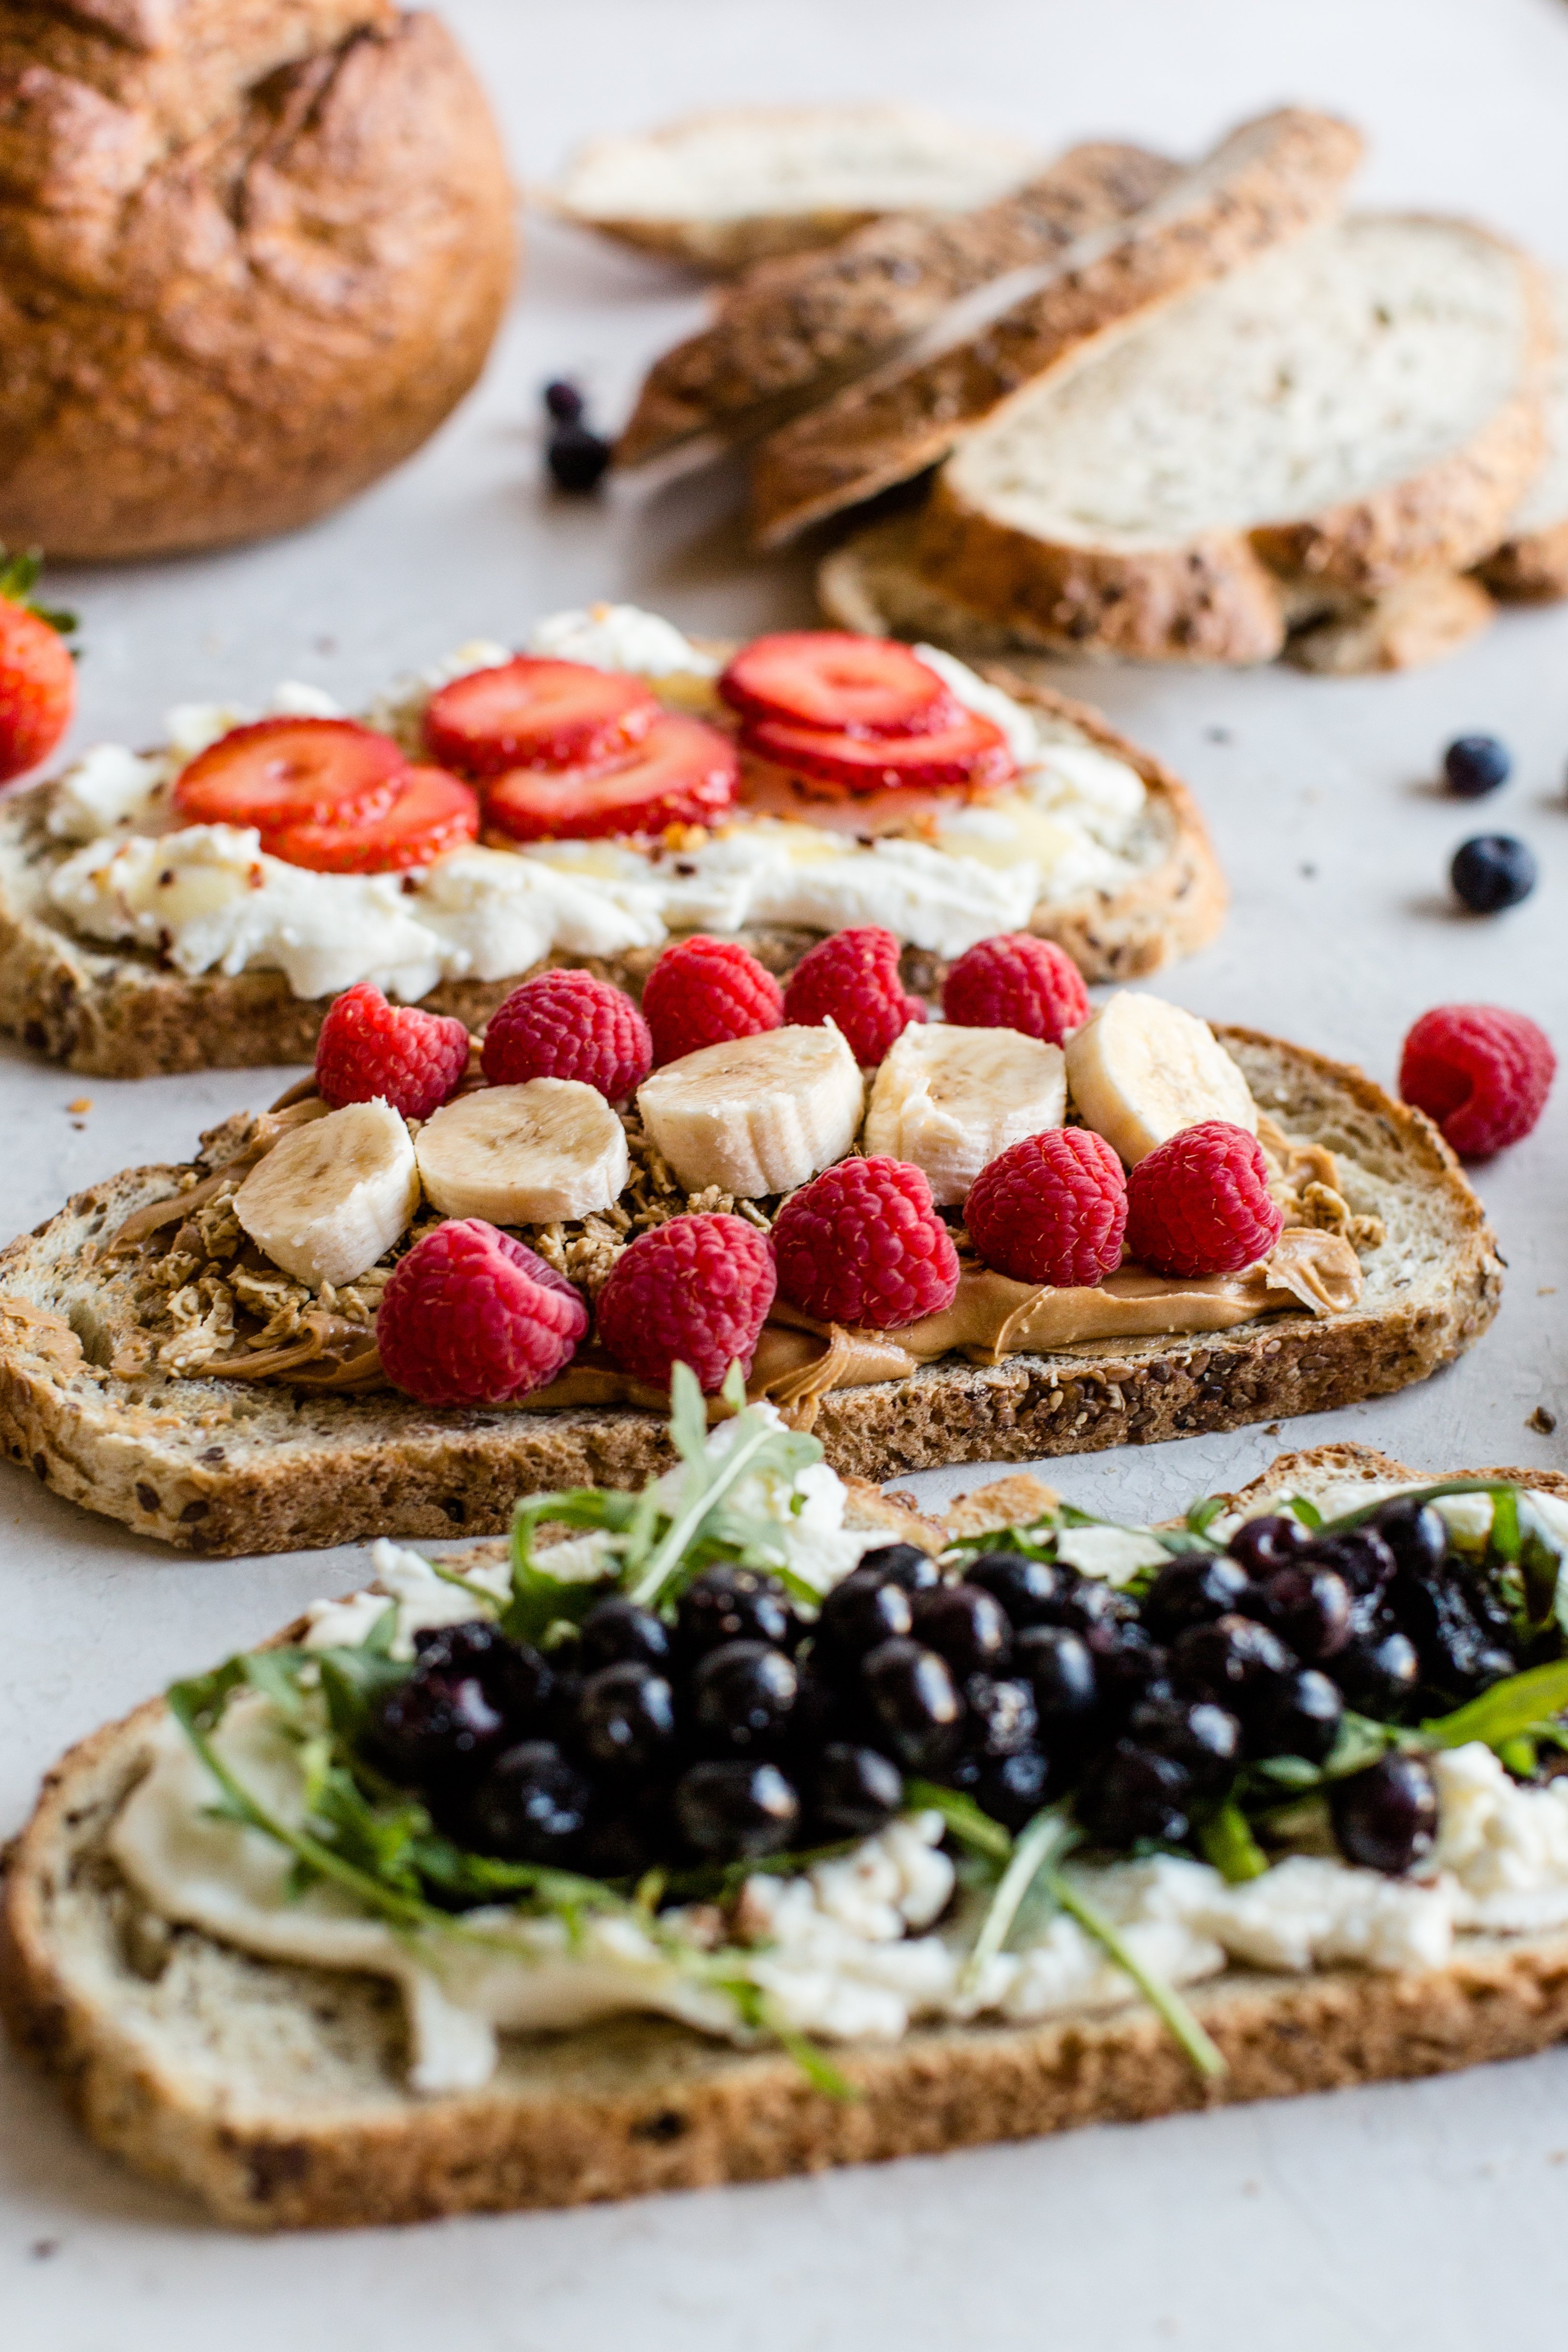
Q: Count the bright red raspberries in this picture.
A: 11